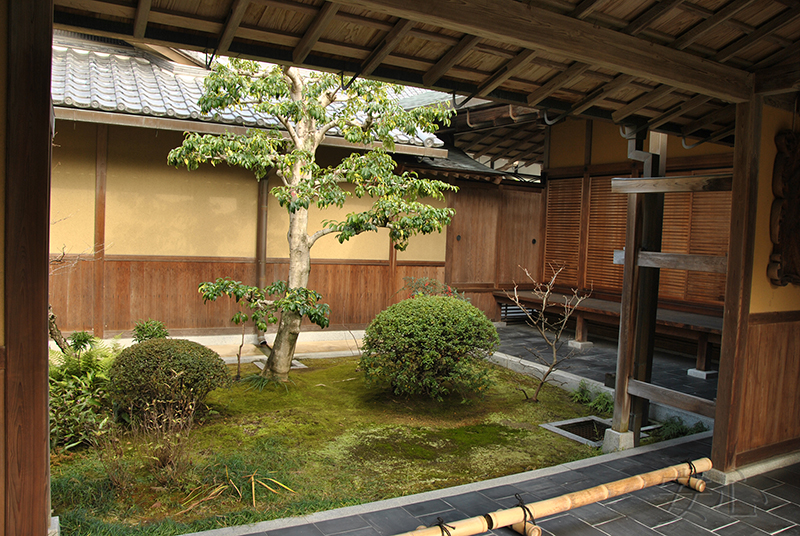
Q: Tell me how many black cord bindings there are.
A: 3